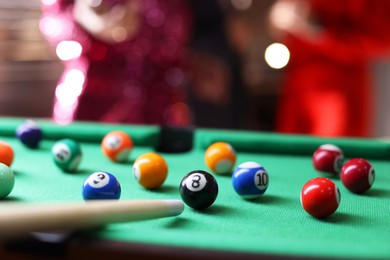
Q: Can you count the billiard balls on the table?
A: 13